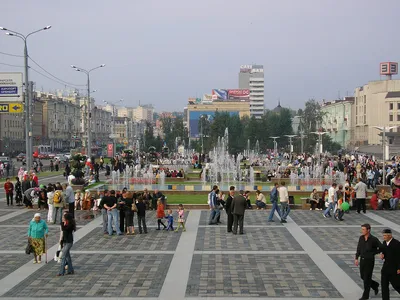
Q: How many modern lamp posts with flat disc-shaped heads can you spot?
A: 4